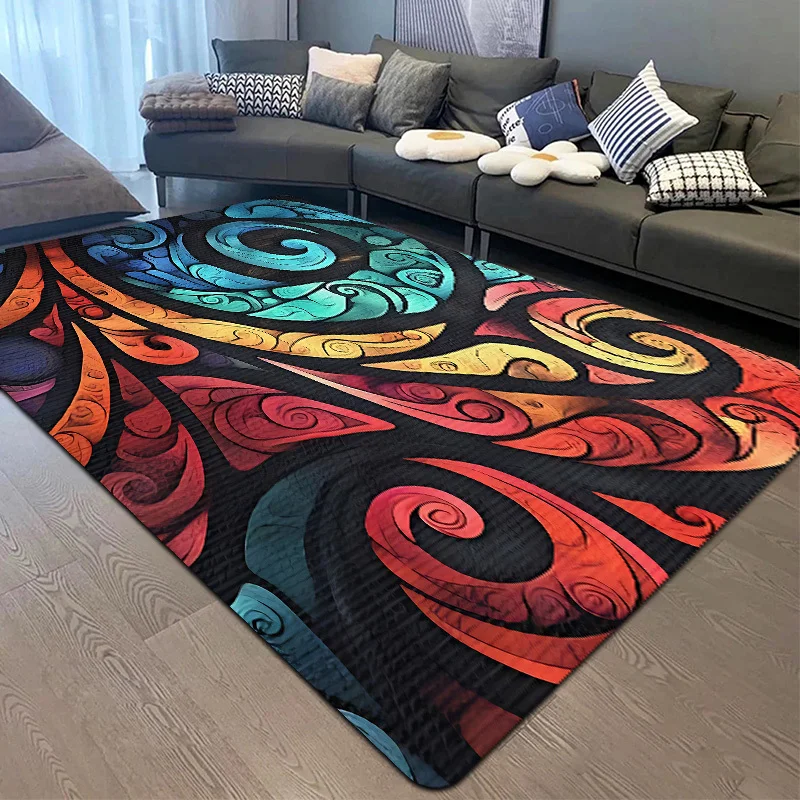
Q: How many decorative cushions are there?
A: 9